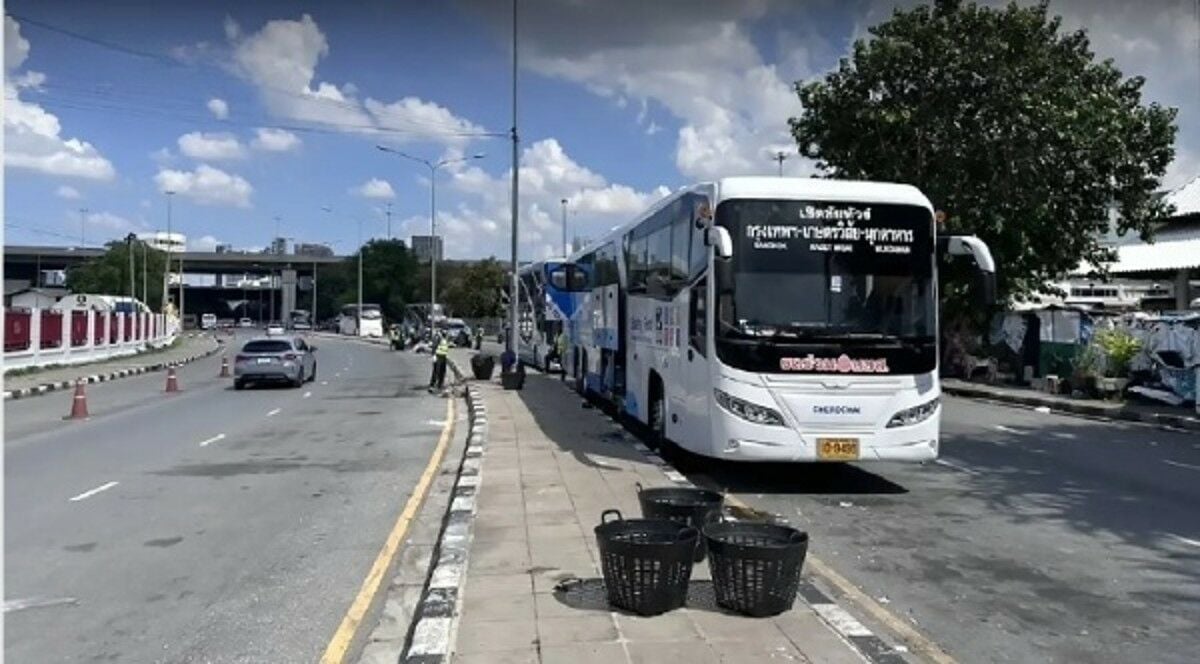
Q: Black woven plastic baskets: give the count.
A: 3